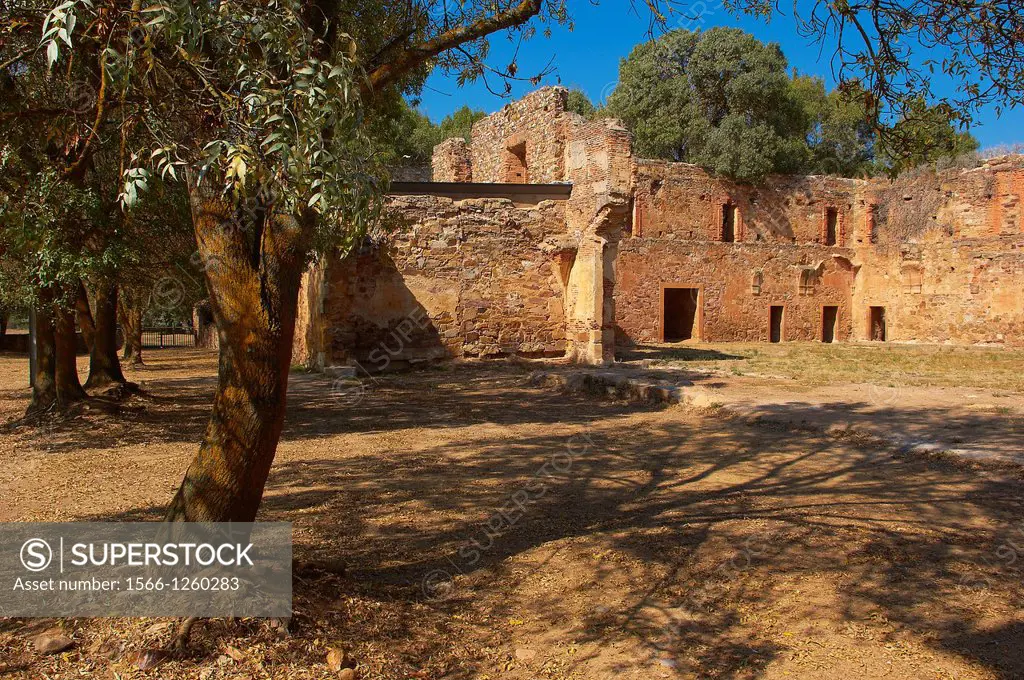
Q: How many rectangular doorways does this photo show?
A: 4